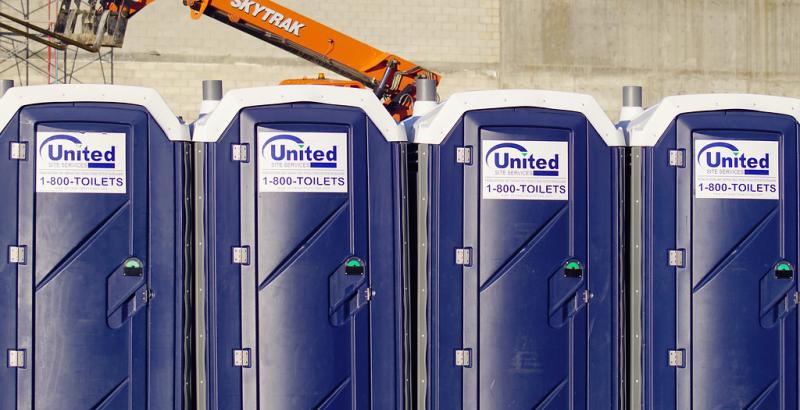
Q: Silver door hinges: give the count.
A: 12